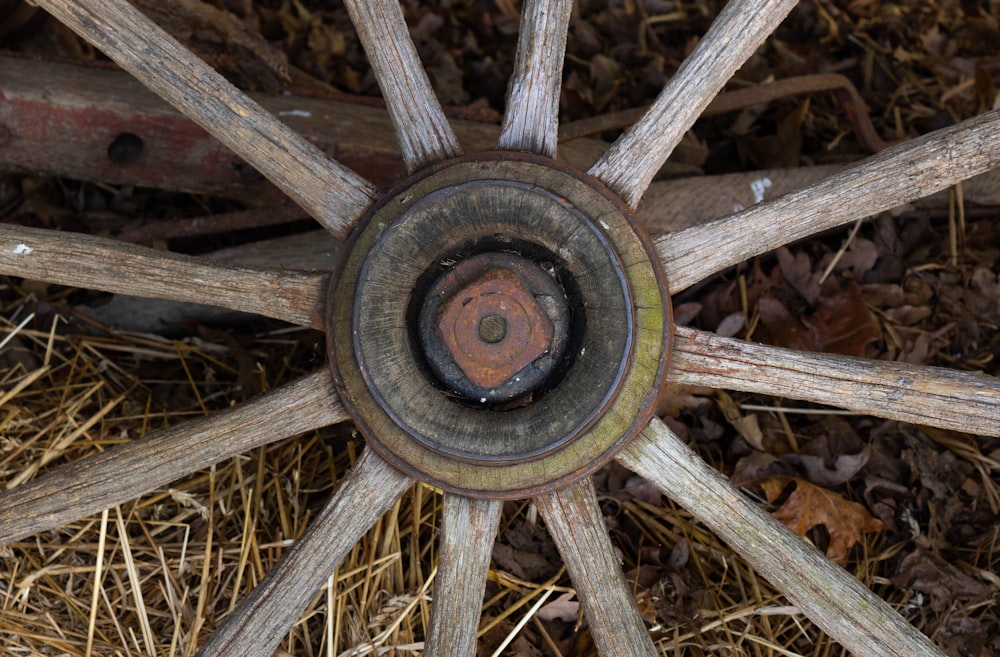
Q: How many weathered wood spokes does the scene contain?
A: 12